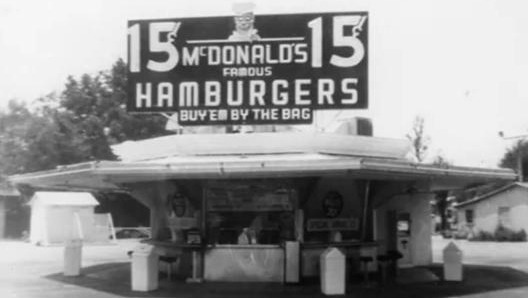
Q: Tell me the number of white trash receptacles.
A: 4